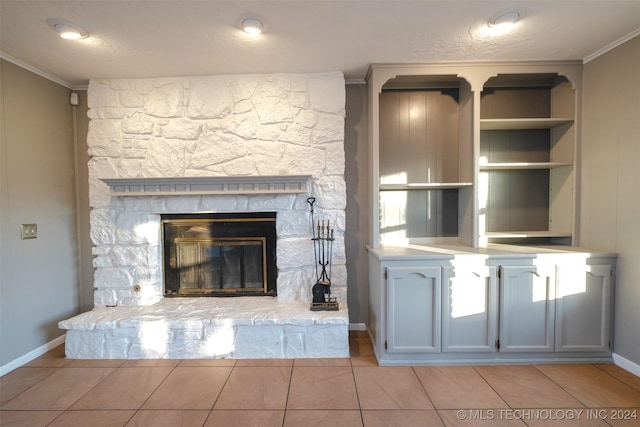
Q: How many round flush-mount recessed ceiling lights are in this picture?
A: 3